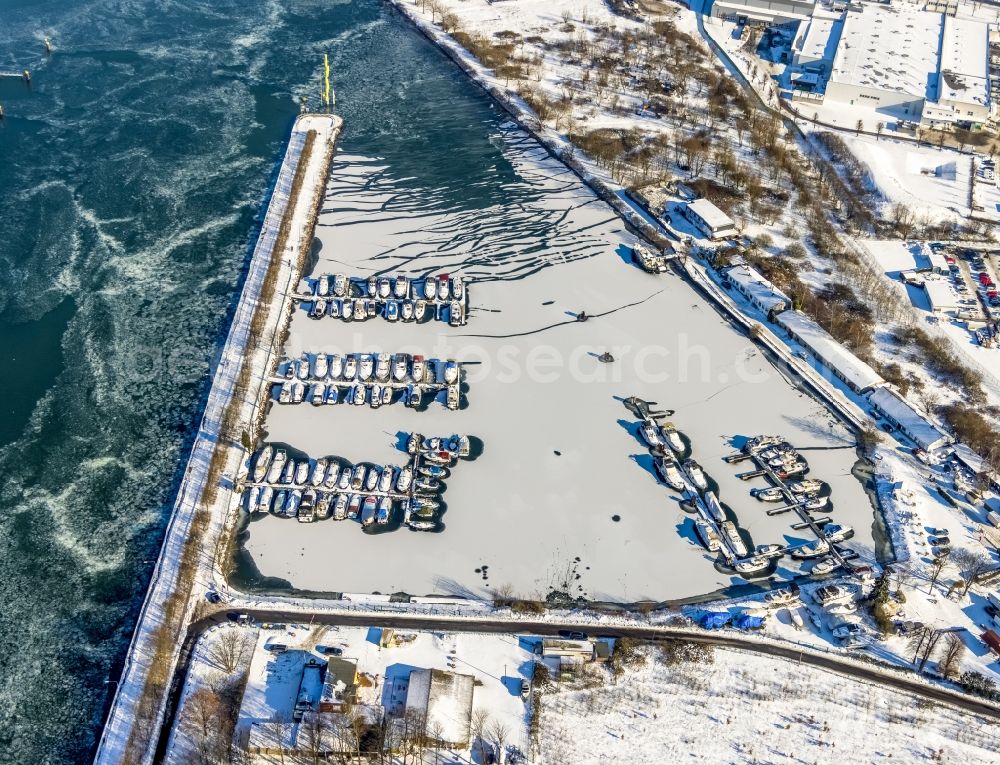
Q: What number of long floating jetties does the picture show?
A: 5